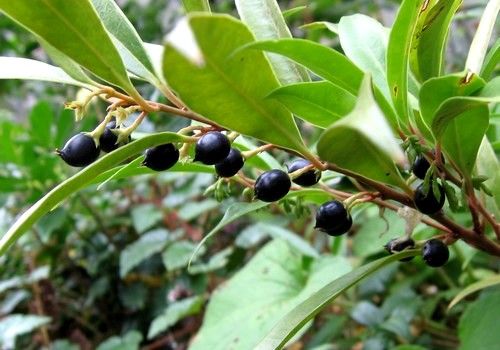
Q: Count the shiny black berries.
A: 12